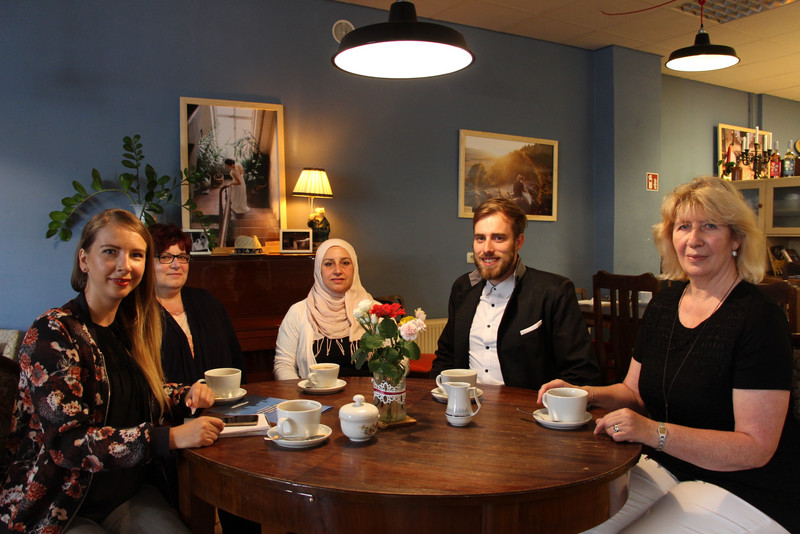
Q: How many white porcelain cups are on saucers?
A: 5